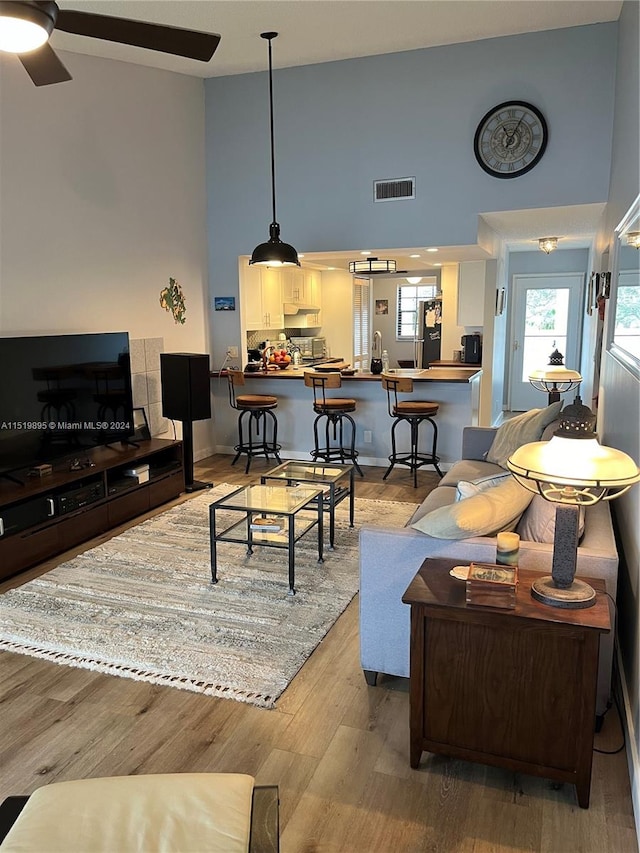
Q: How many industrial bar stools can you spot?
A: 3